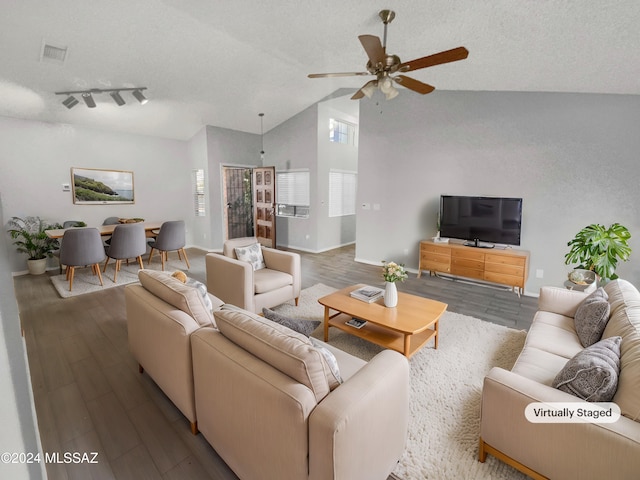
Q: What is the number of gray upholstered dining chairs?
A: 5